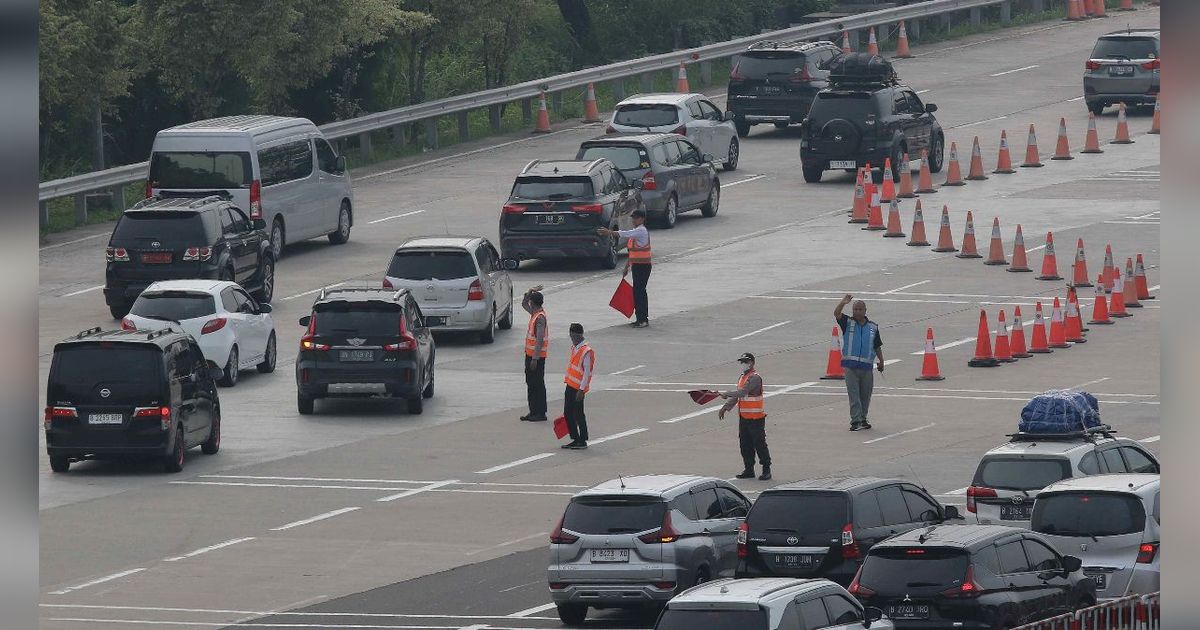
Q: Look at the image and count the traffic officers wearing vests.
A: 5